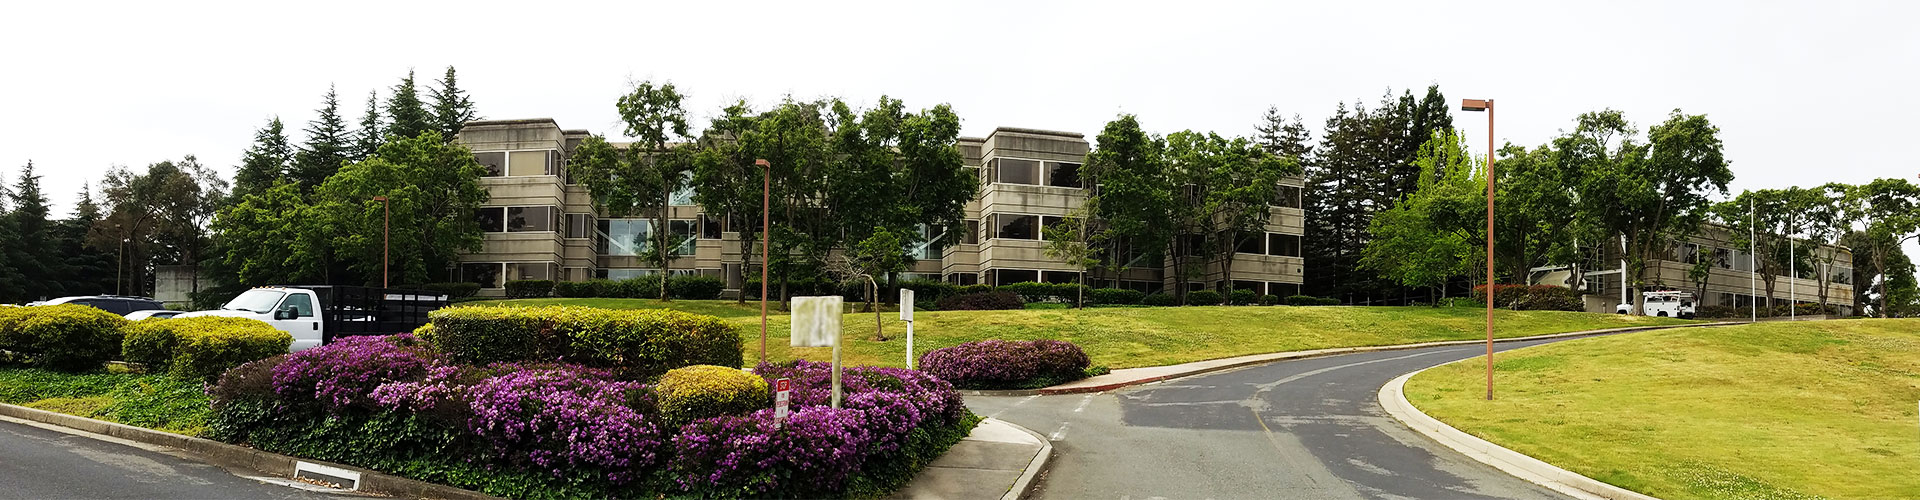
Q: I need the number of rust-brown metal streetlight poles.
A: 3